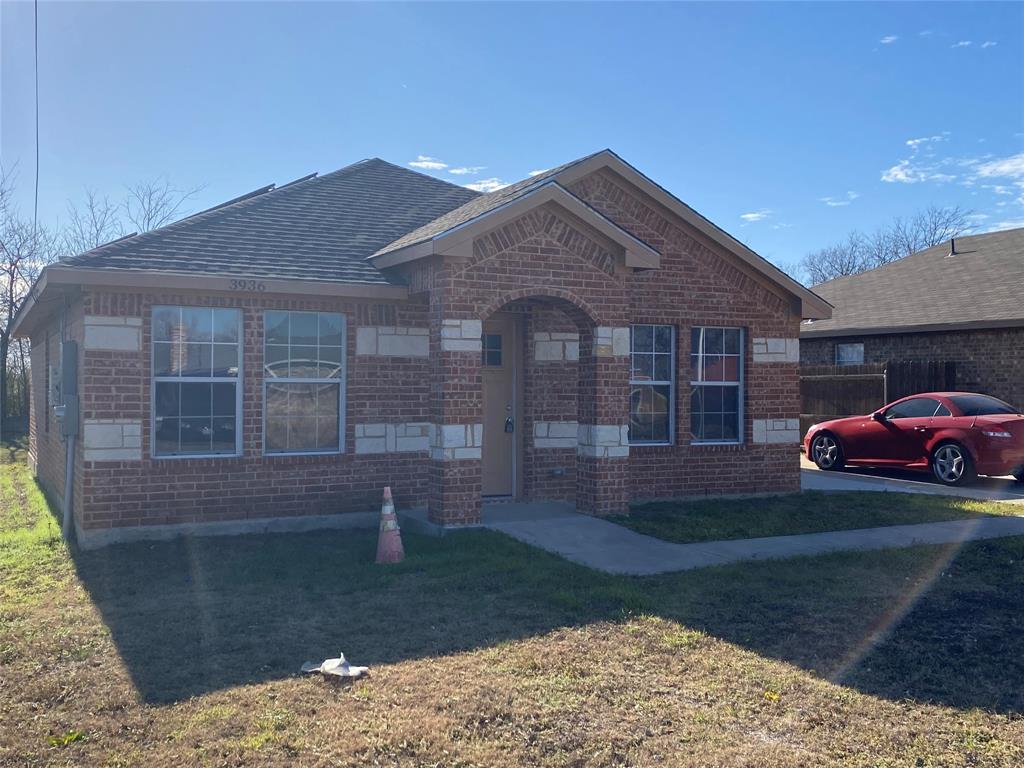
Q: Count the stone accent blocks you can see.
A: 12